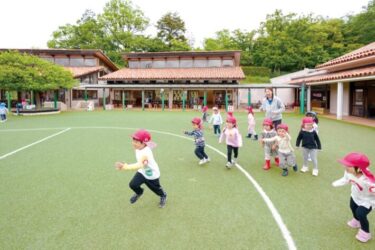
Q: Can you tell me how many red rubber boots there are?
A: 2